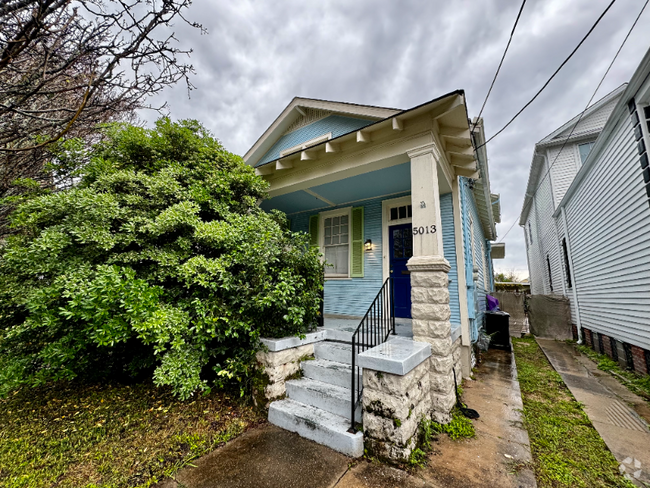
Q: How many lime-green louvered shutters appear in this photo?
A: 2